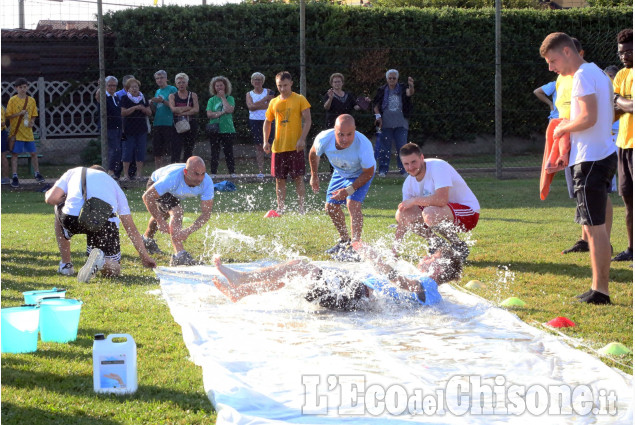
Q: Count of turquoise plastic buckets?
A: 3